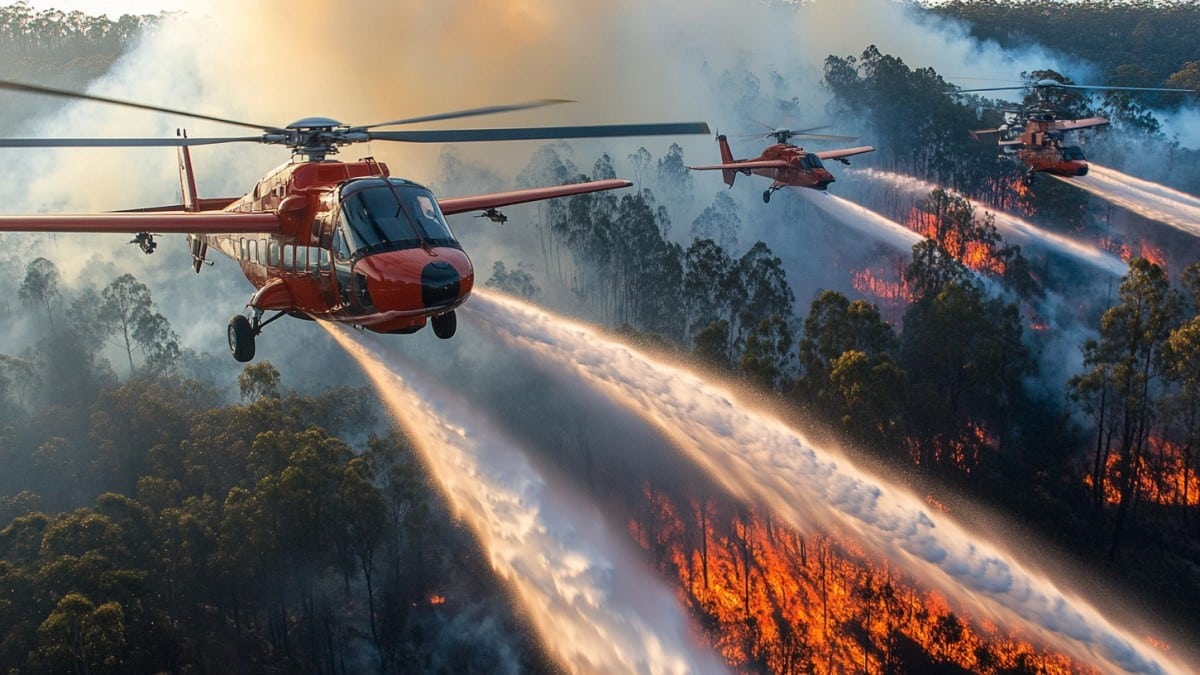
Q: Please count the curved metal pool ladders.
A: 0